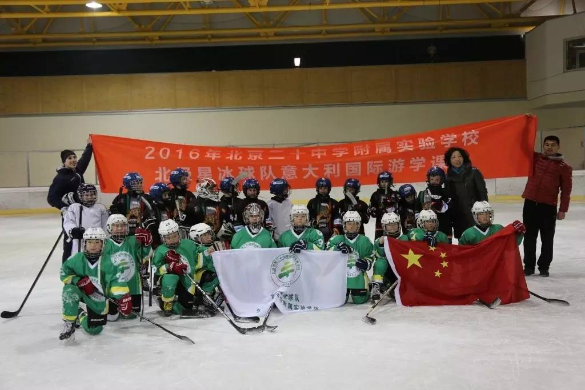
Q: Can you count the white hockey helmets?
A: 9